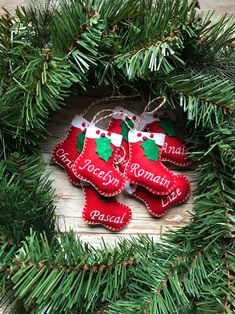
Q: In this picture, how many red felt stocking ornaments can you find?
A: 7